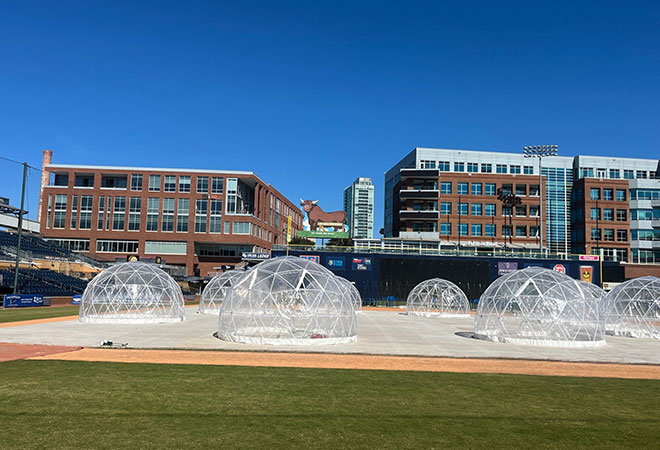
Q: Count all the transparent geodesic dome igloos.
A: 8